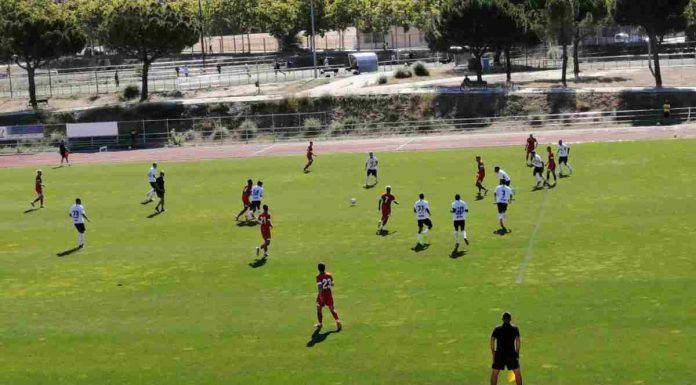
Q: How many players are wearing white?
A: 10